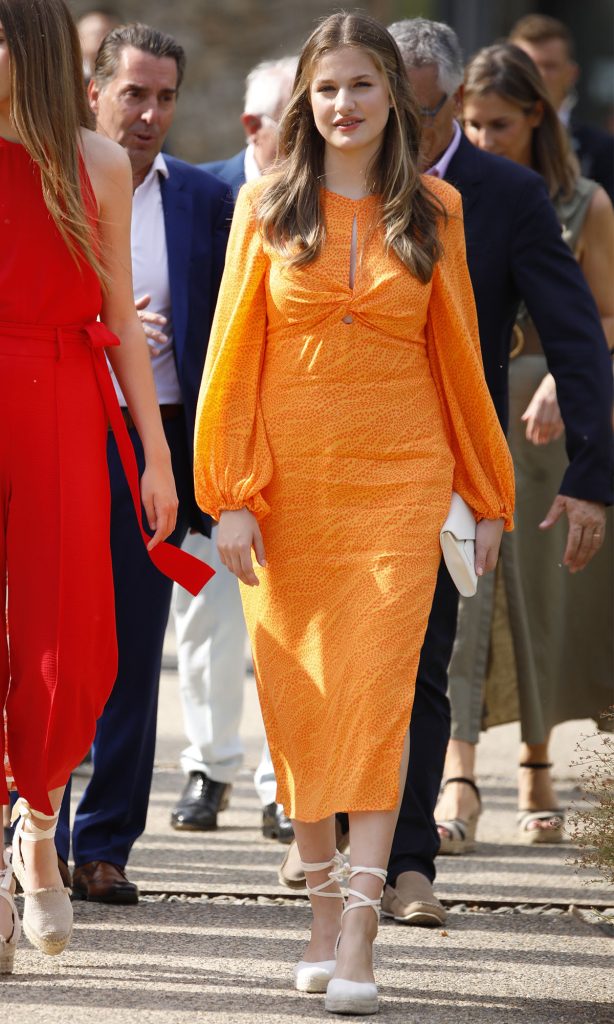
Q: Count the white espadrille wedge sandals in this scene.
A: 2